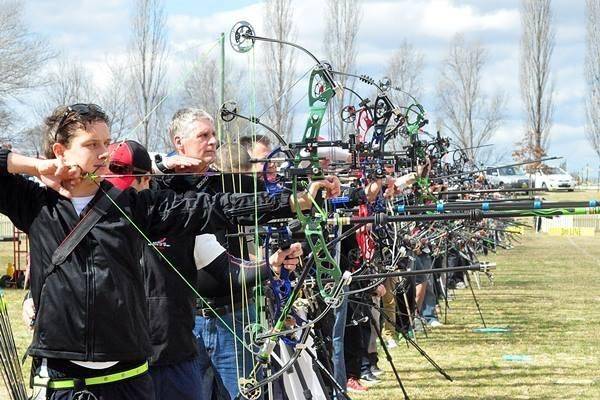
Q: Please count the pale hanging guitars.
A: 0